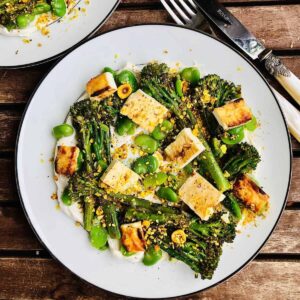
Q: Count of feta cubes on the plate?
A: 9